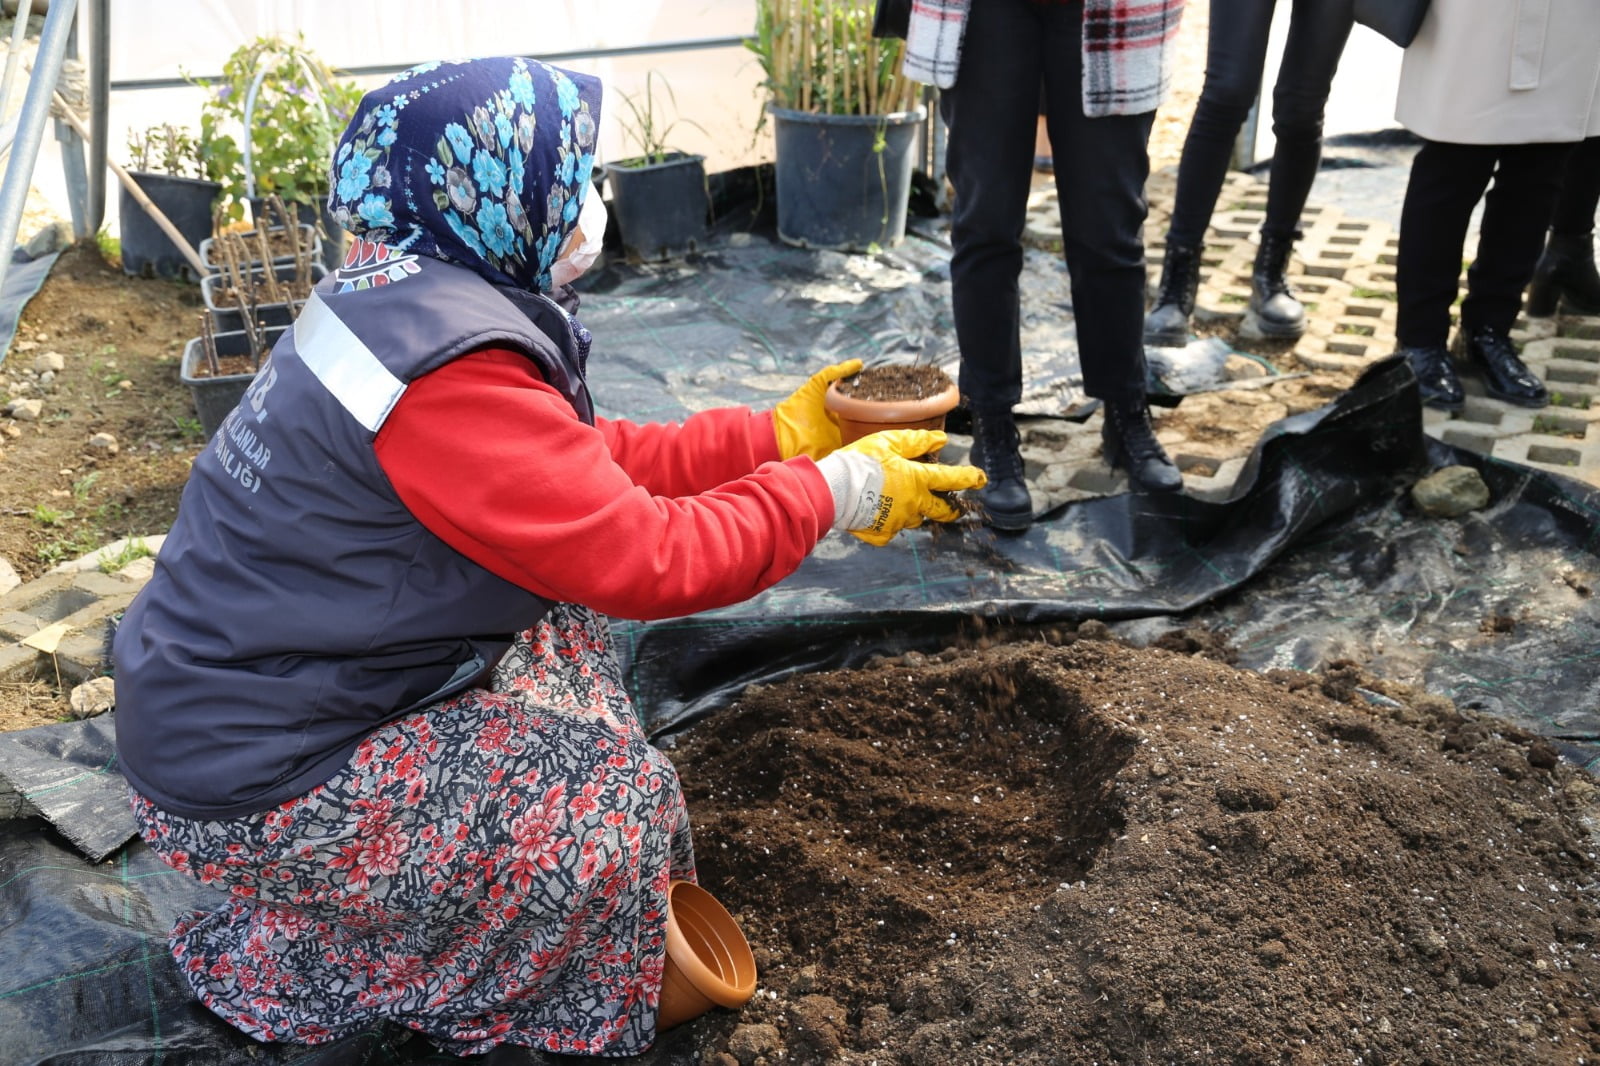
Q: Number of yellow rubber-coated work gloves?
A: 2